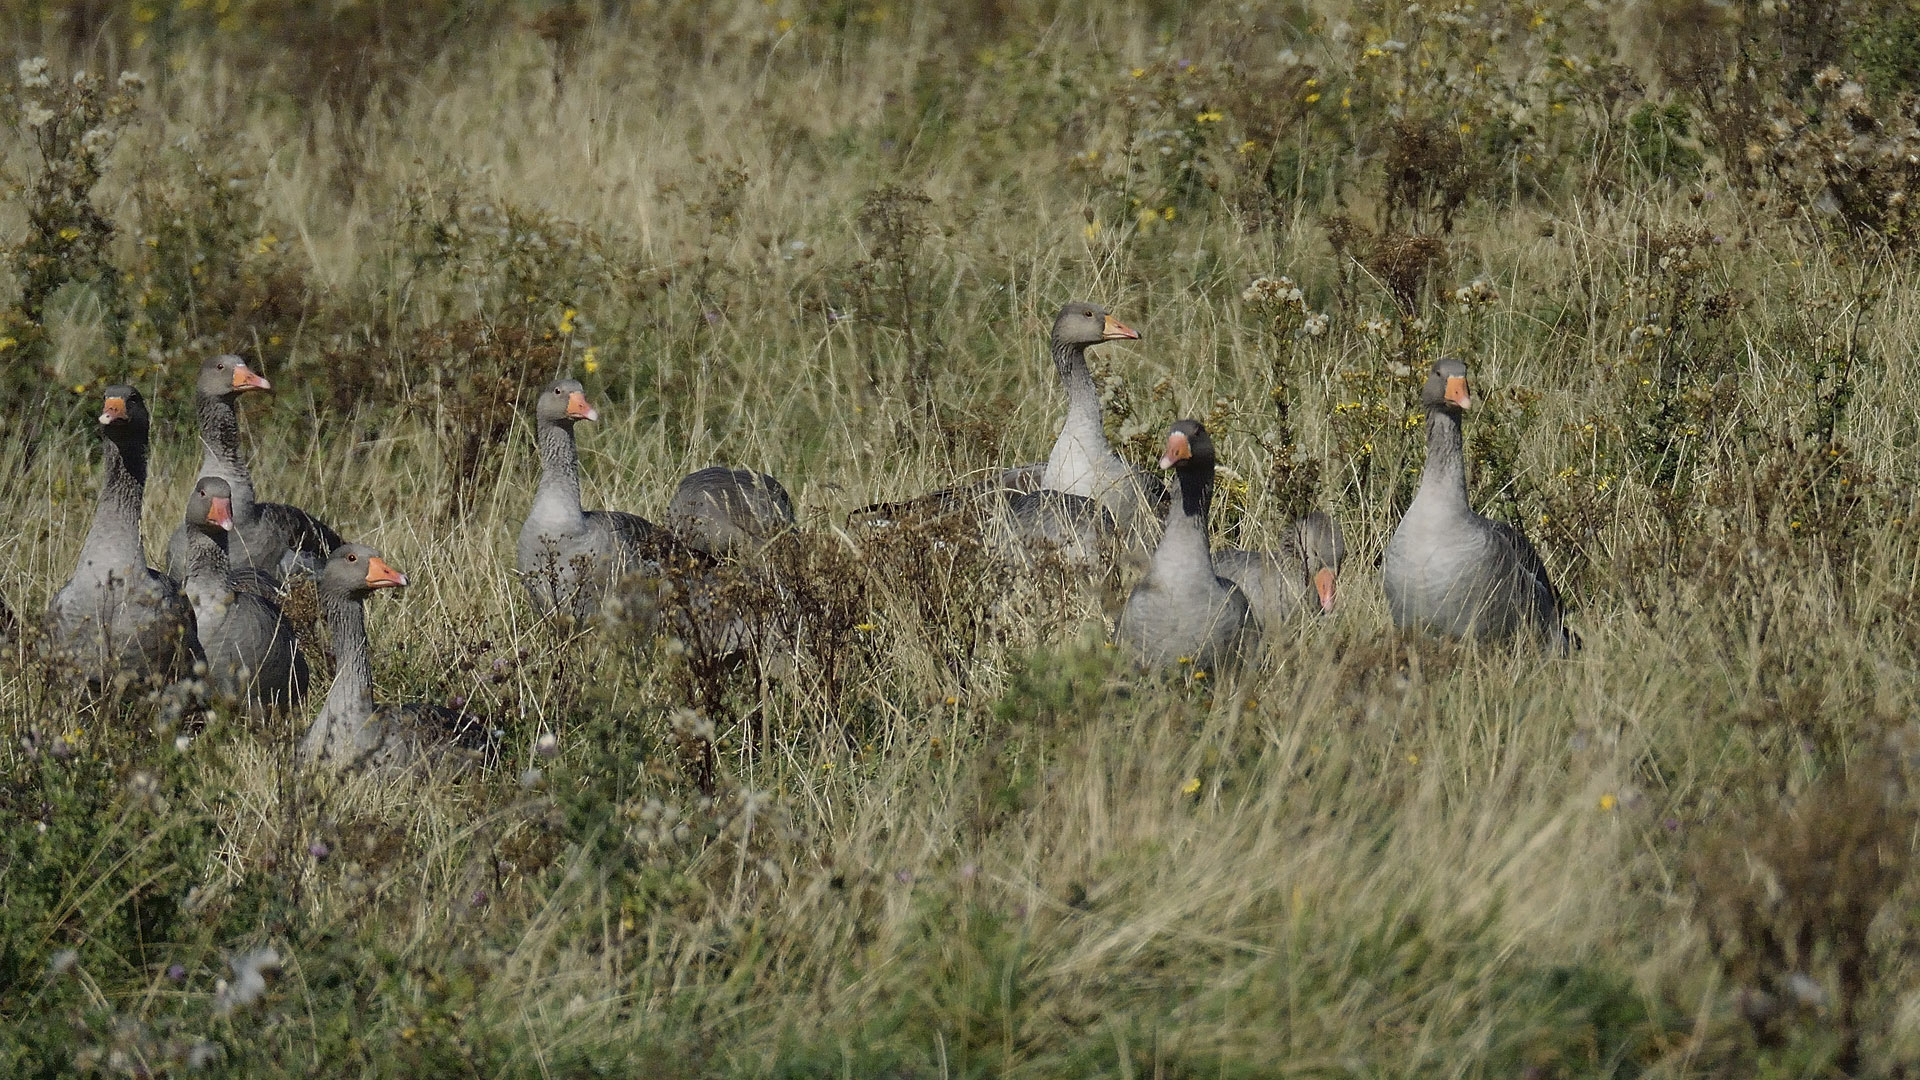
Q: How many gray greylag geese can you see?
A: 11